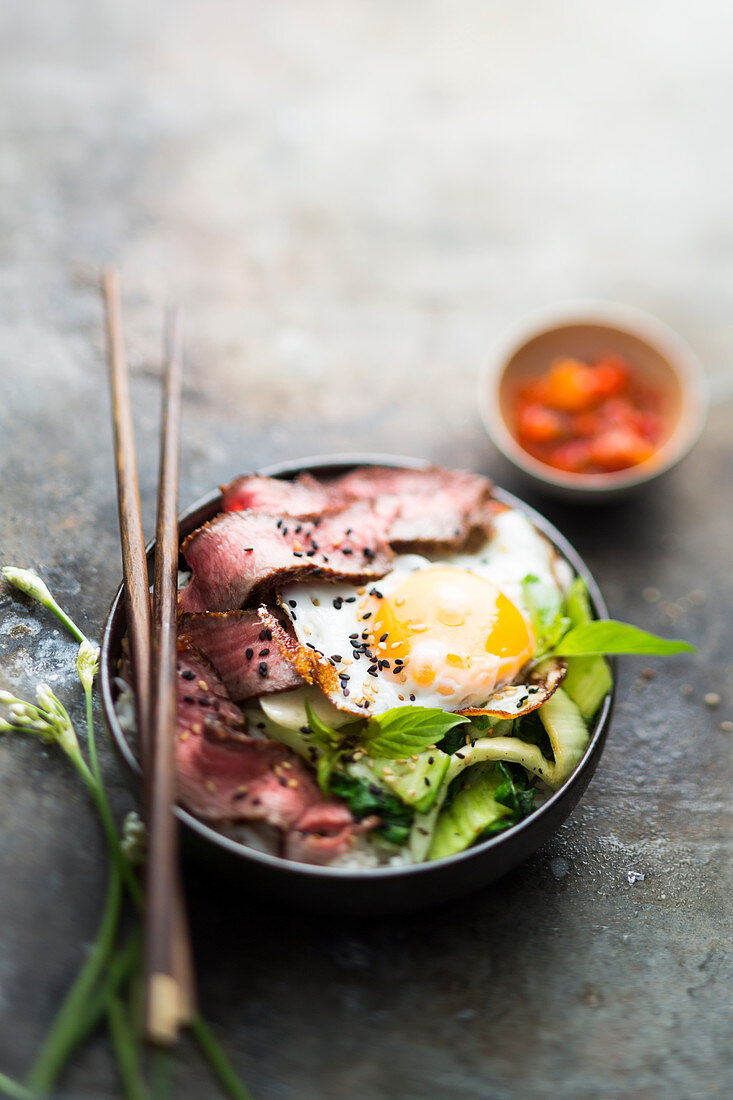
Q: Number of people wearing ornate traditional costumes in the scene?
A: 0